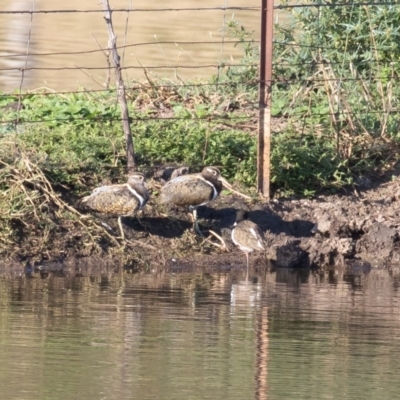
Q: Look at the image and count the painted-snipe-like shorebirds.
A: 2